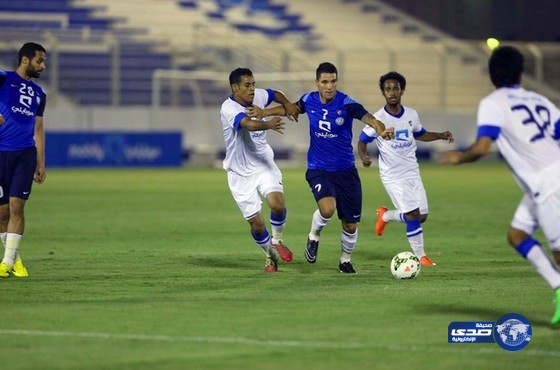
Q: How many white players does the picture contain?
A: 3